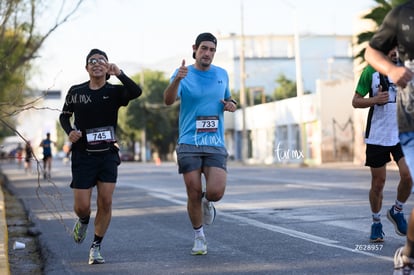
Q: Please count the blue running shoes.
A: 2